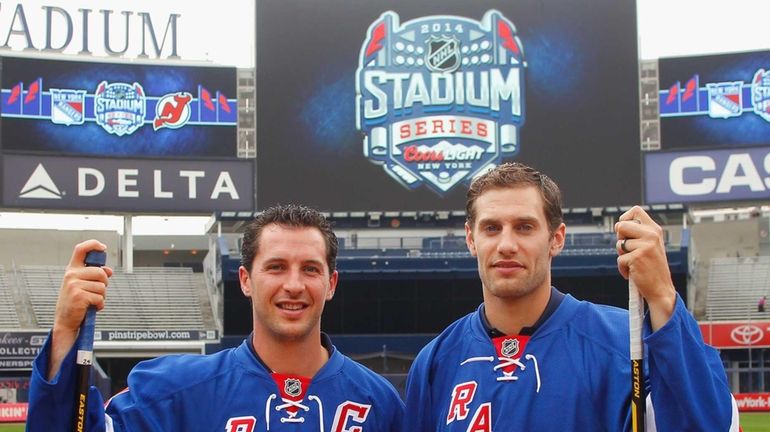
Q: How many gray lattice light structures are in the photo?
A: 2